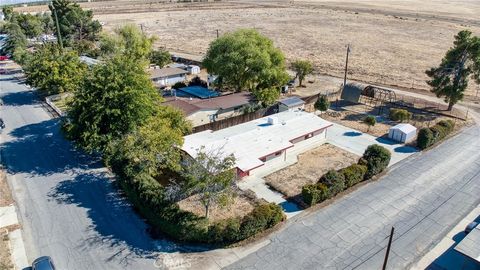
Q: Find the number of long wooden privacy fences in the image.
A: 1